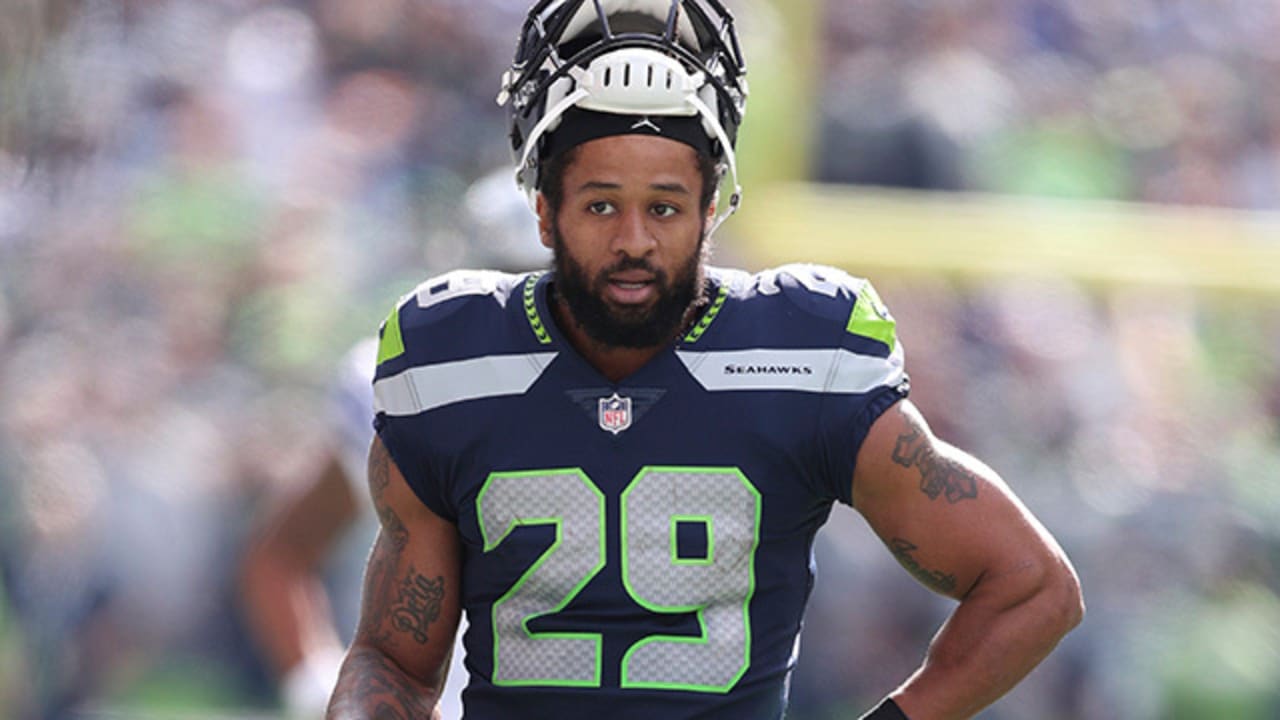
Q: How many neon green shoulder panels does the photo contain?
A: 2